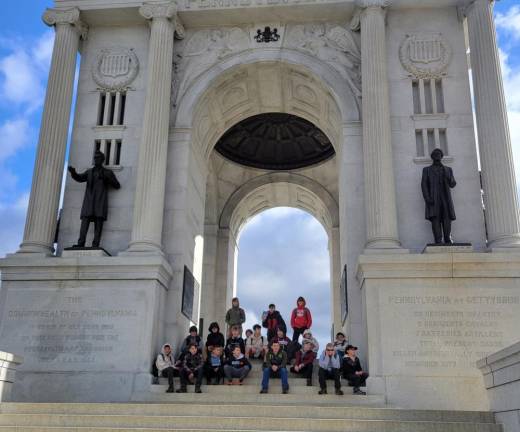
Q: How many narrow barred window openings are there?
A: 12